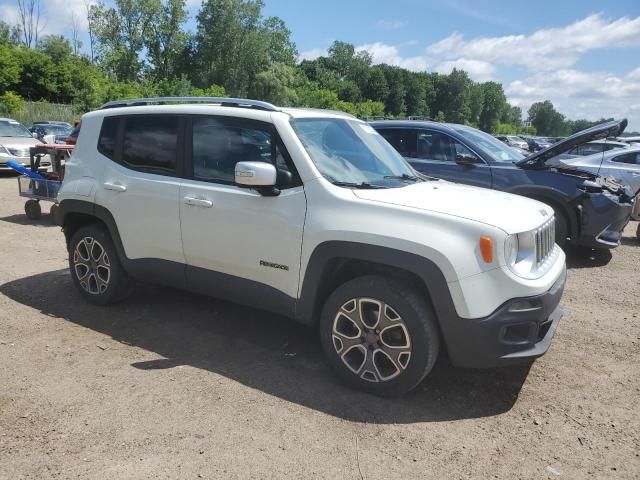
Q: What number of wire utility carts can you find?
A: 1